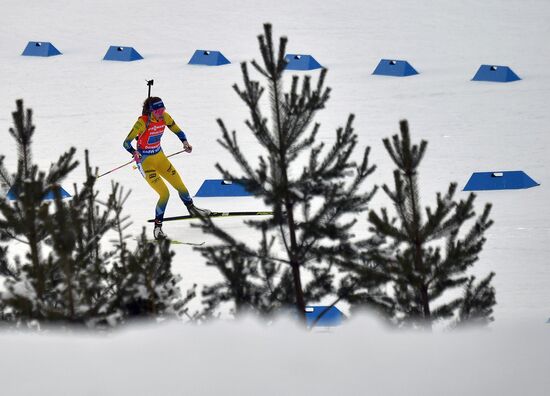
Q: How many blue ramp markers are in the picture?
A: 10